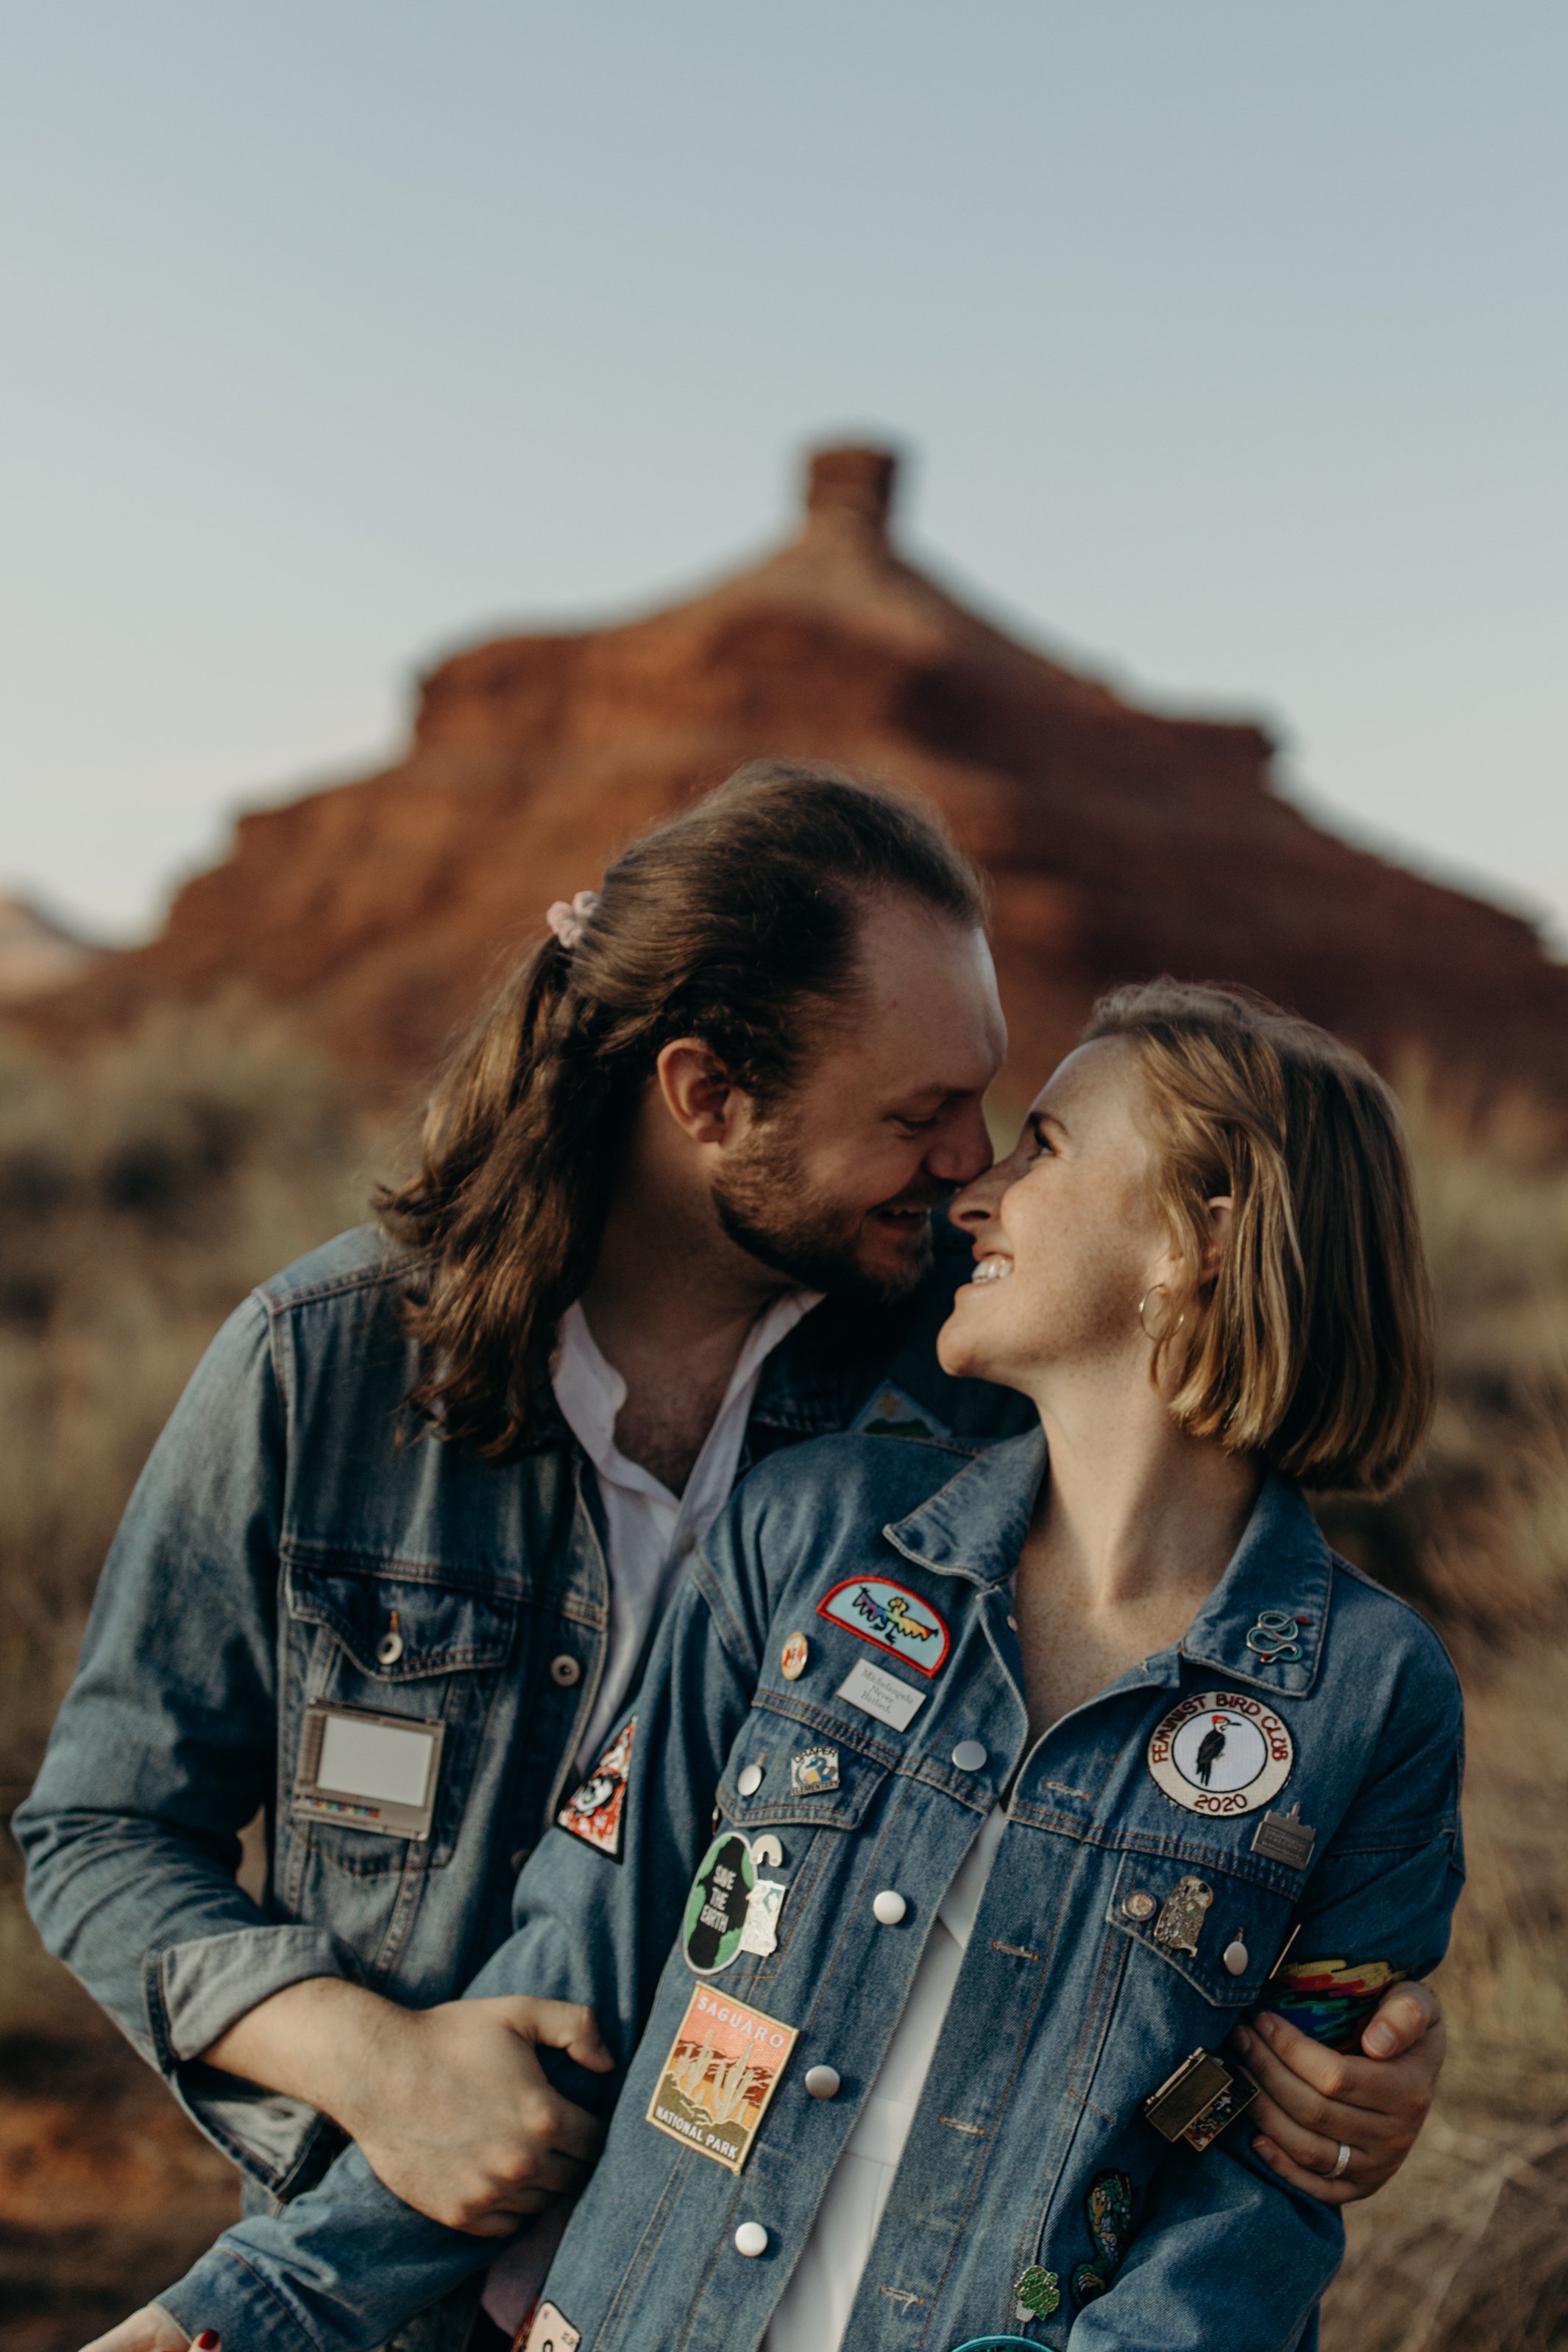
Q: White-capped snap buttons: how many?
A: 6